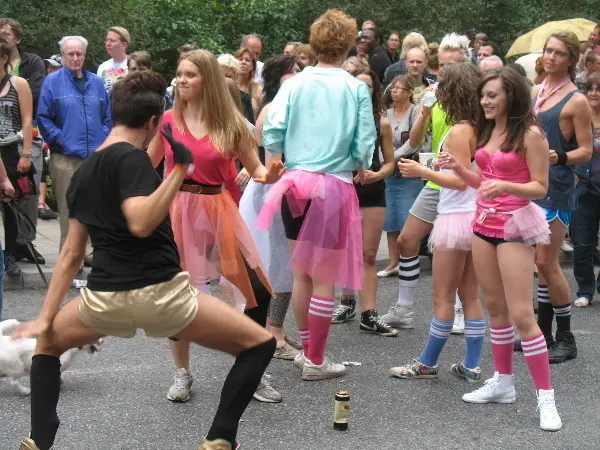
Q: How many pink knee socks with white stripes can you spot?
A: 4